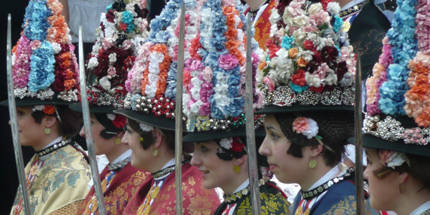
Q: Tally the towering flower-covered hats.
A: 6